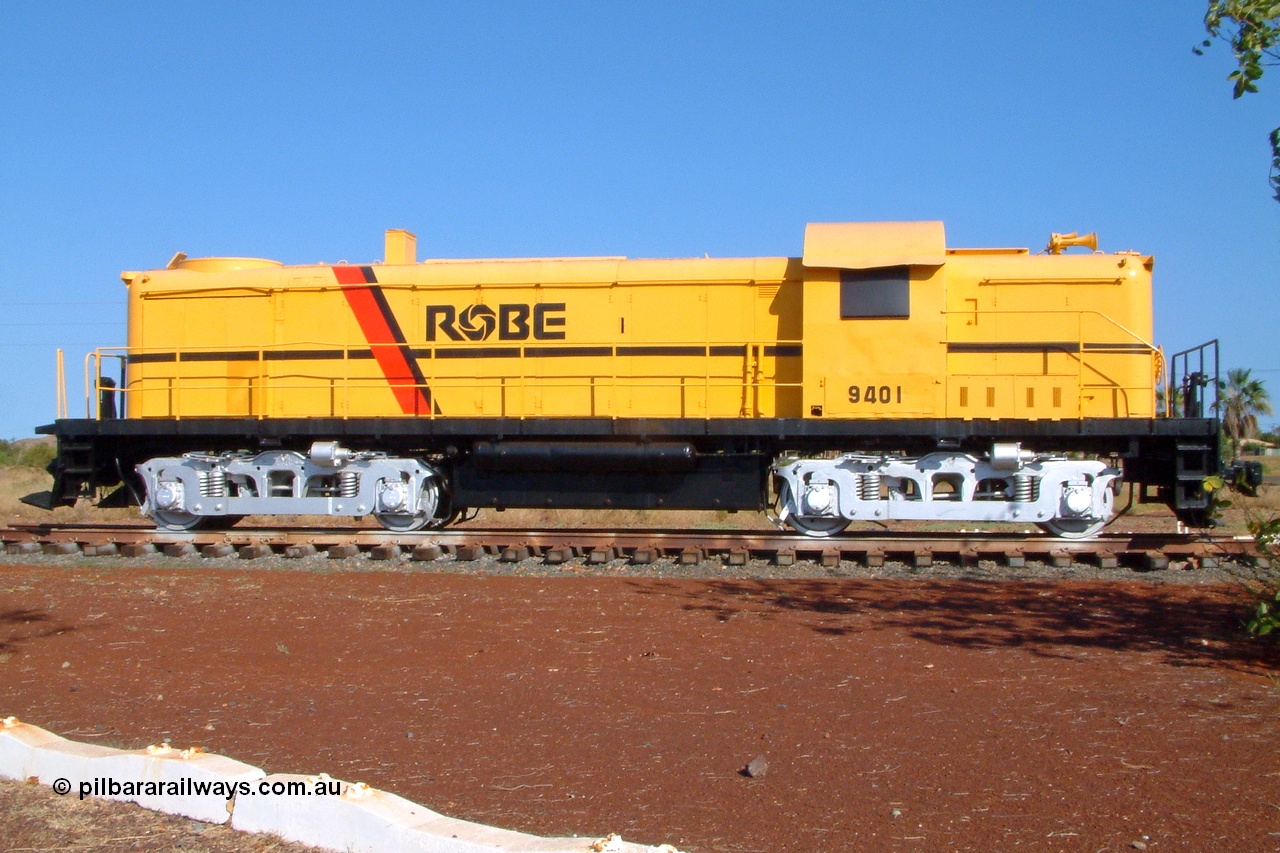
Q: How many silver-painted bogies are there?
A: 2